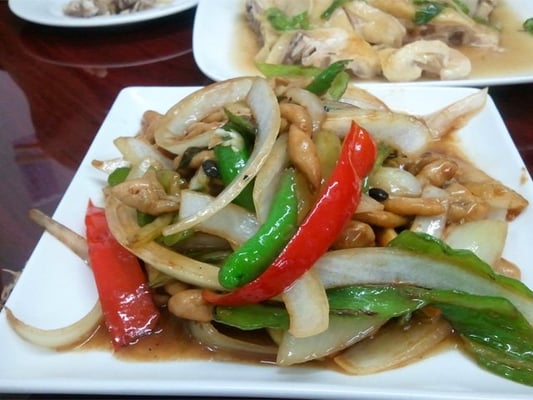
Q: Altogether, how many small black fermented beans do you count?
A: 2